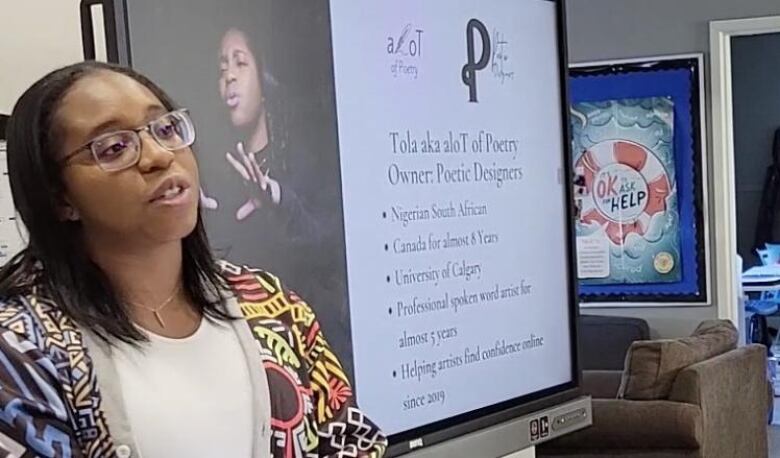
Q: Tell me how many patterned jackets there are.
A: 1